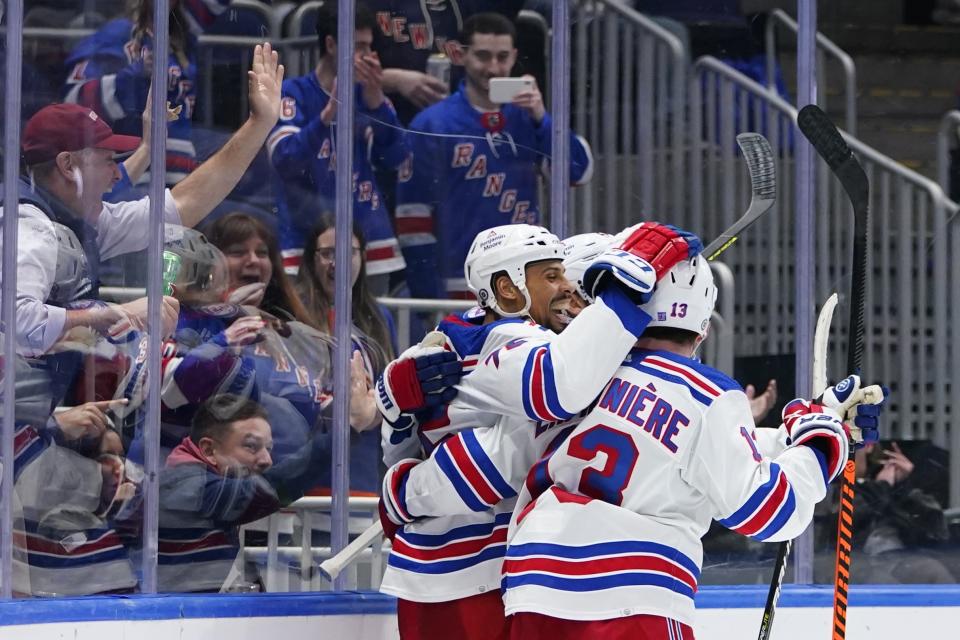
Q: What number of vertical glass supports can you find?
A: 5